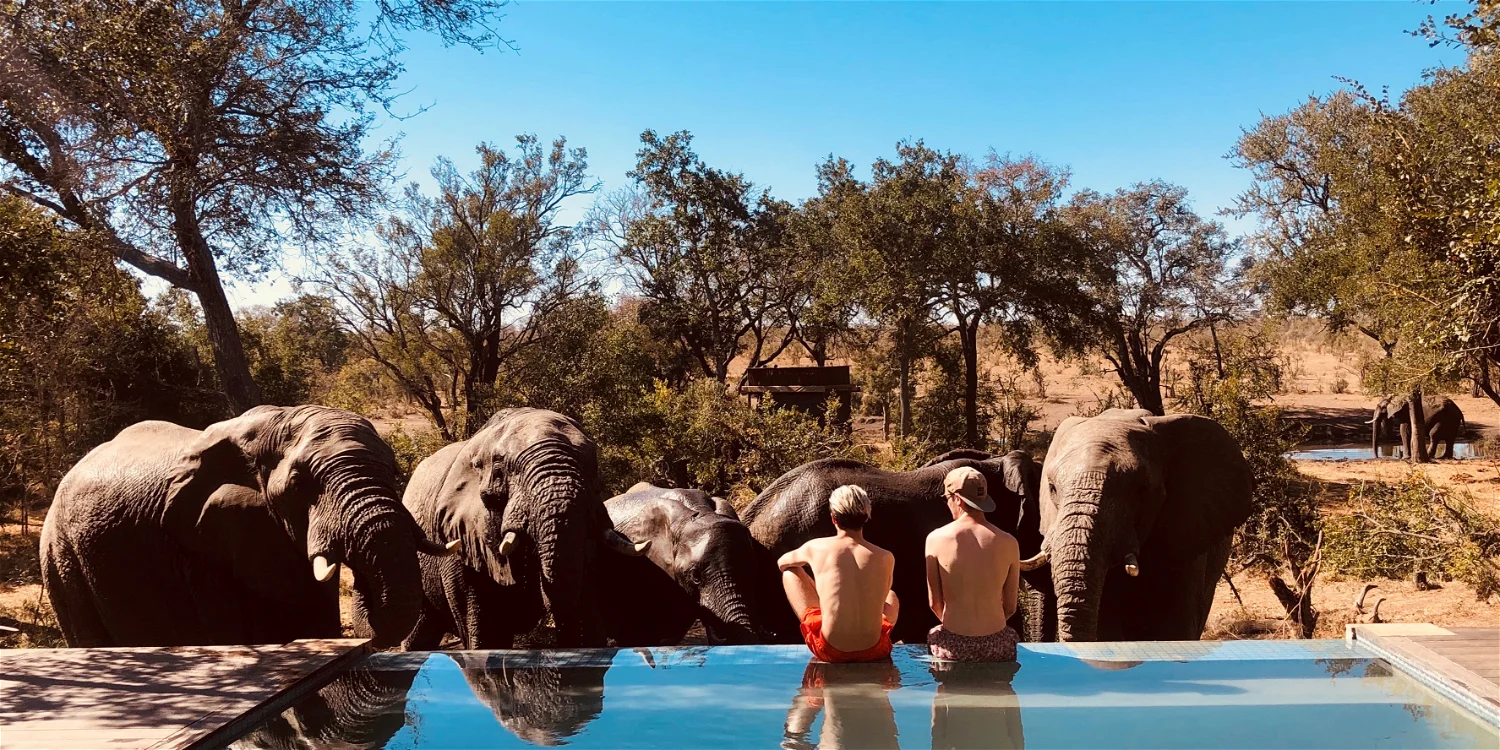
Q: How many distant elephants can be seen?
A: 1